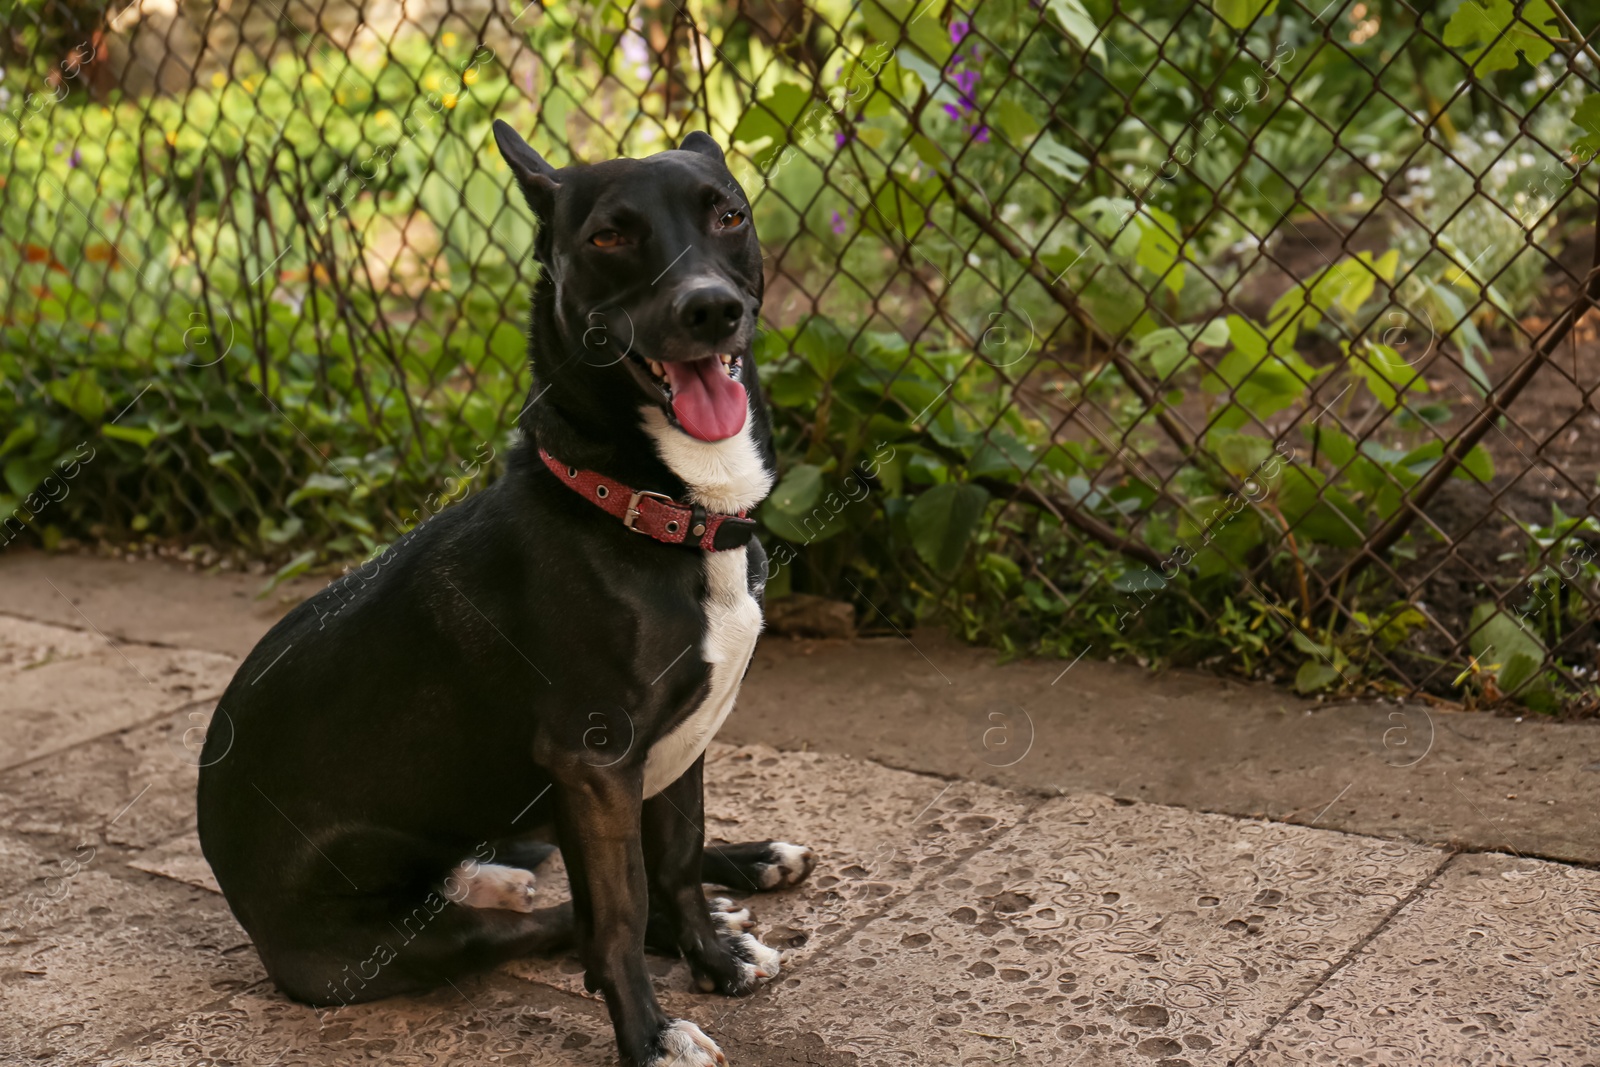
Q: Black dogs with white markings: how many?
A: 1